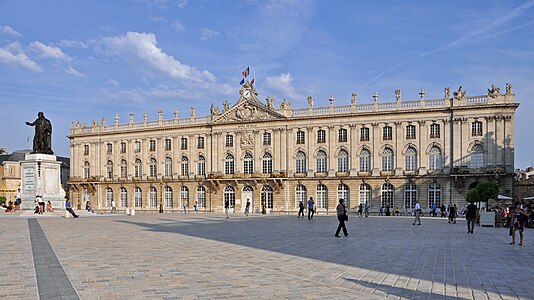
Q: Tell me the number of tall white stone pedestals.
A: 1